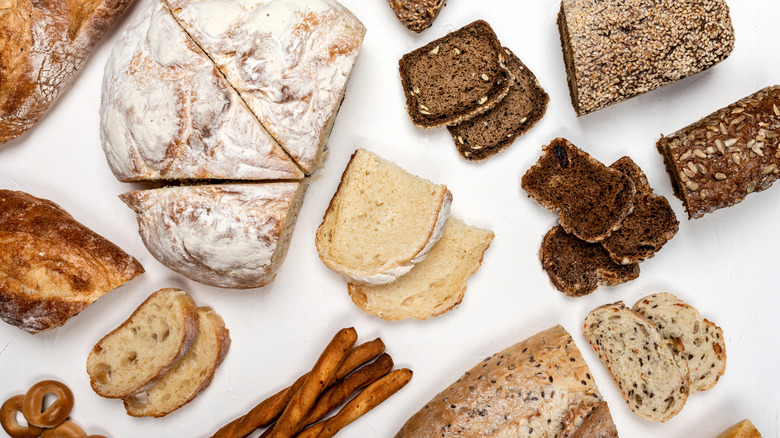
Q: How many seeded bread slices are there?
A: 4